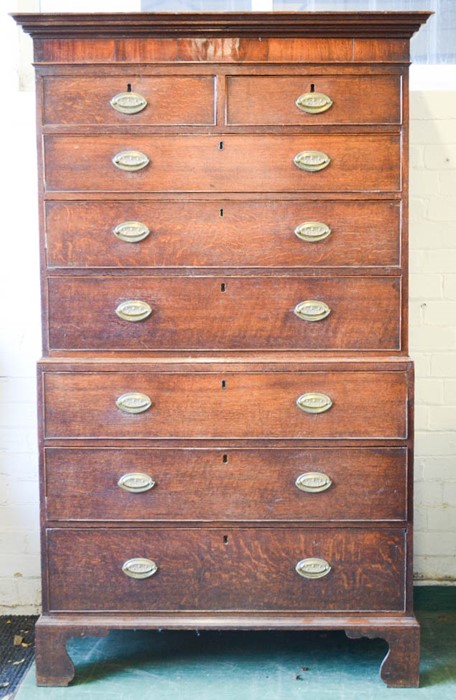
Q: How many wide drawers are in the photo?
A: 6